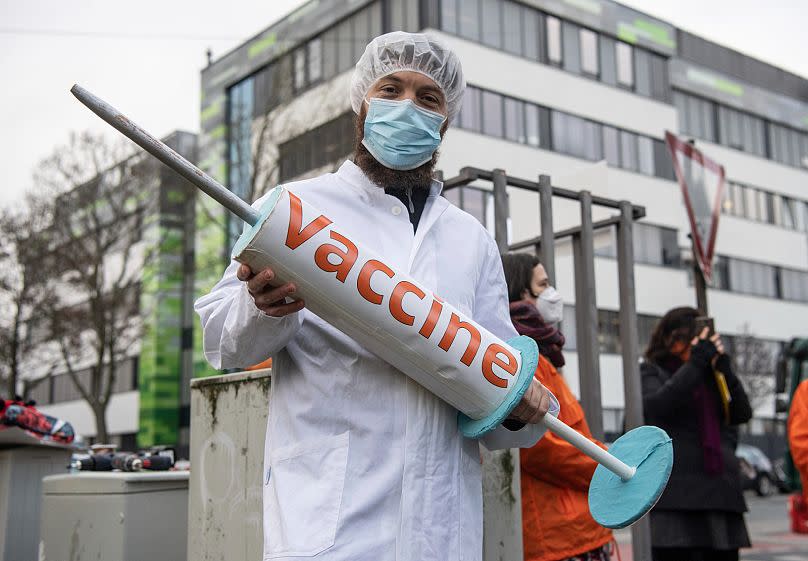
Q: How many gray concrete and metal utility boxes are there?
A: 3